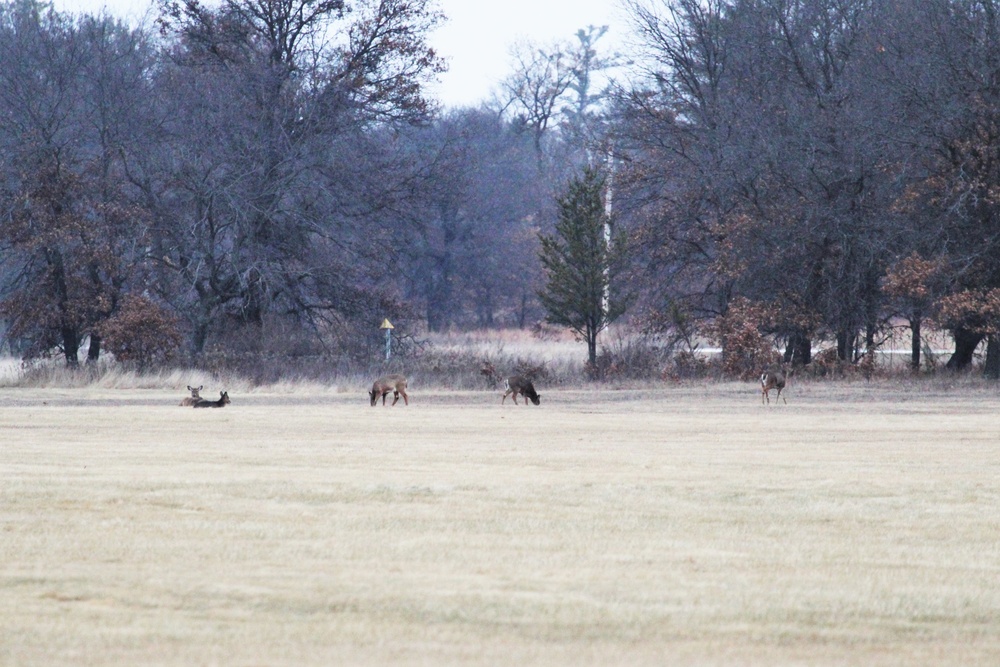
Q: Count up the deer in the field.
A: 5